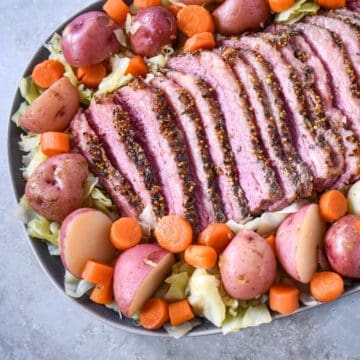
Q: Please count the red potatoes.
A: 10